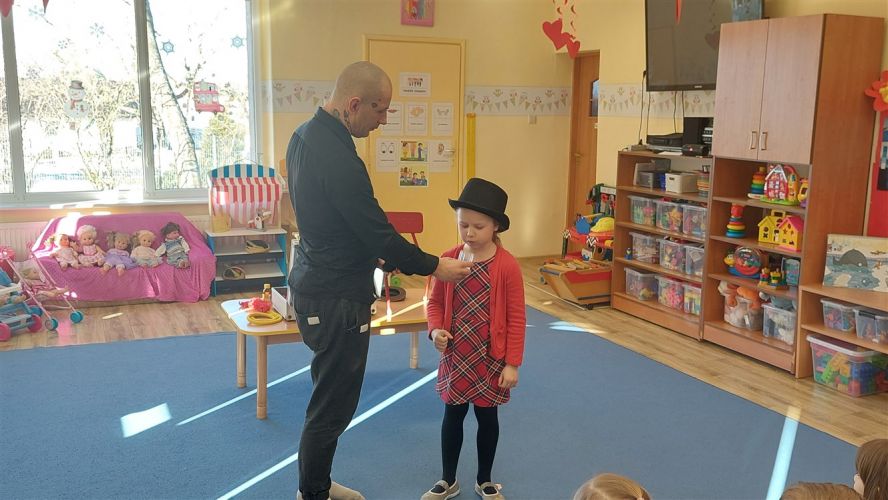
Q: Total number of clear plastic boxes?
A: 14